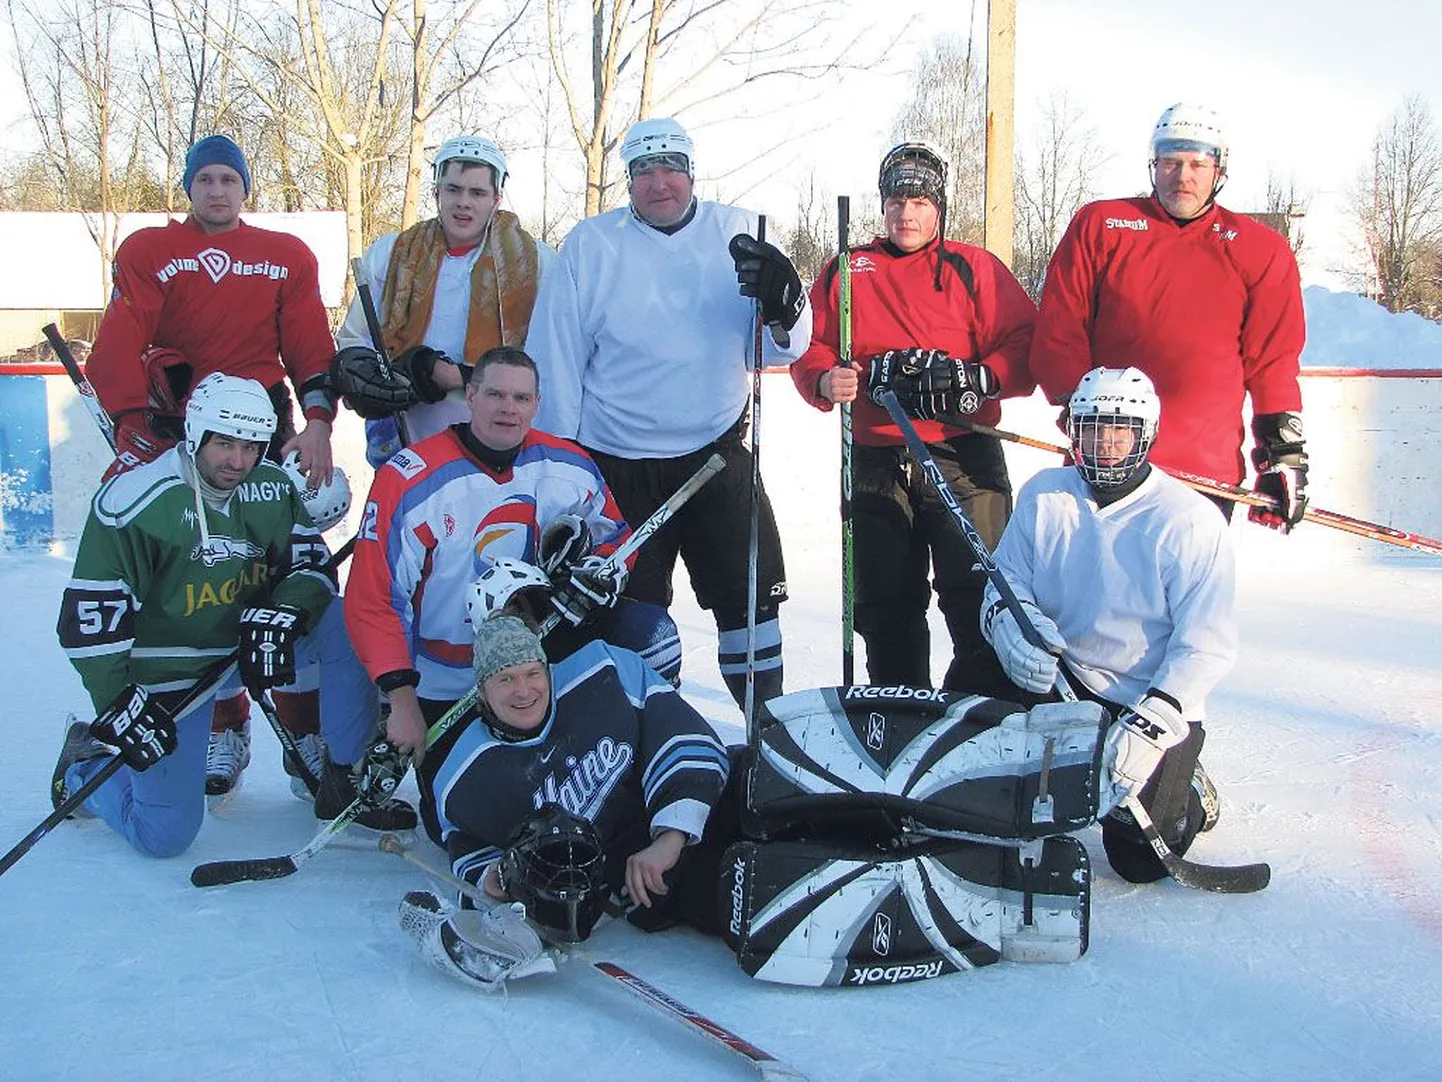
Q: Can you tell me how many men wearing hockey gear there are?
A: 9